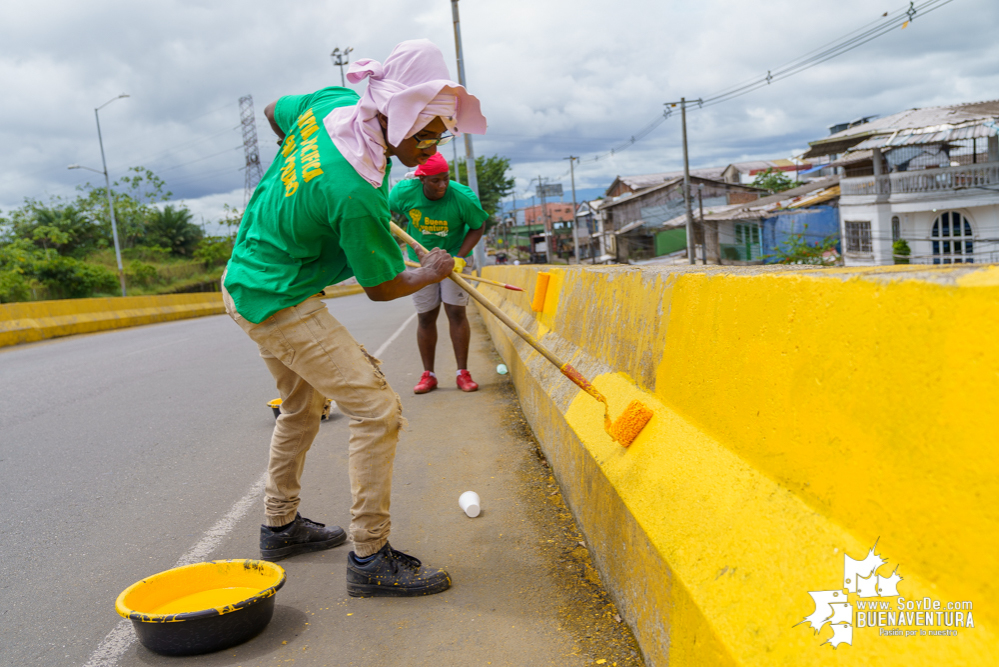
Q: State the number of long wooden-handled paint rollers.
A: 2